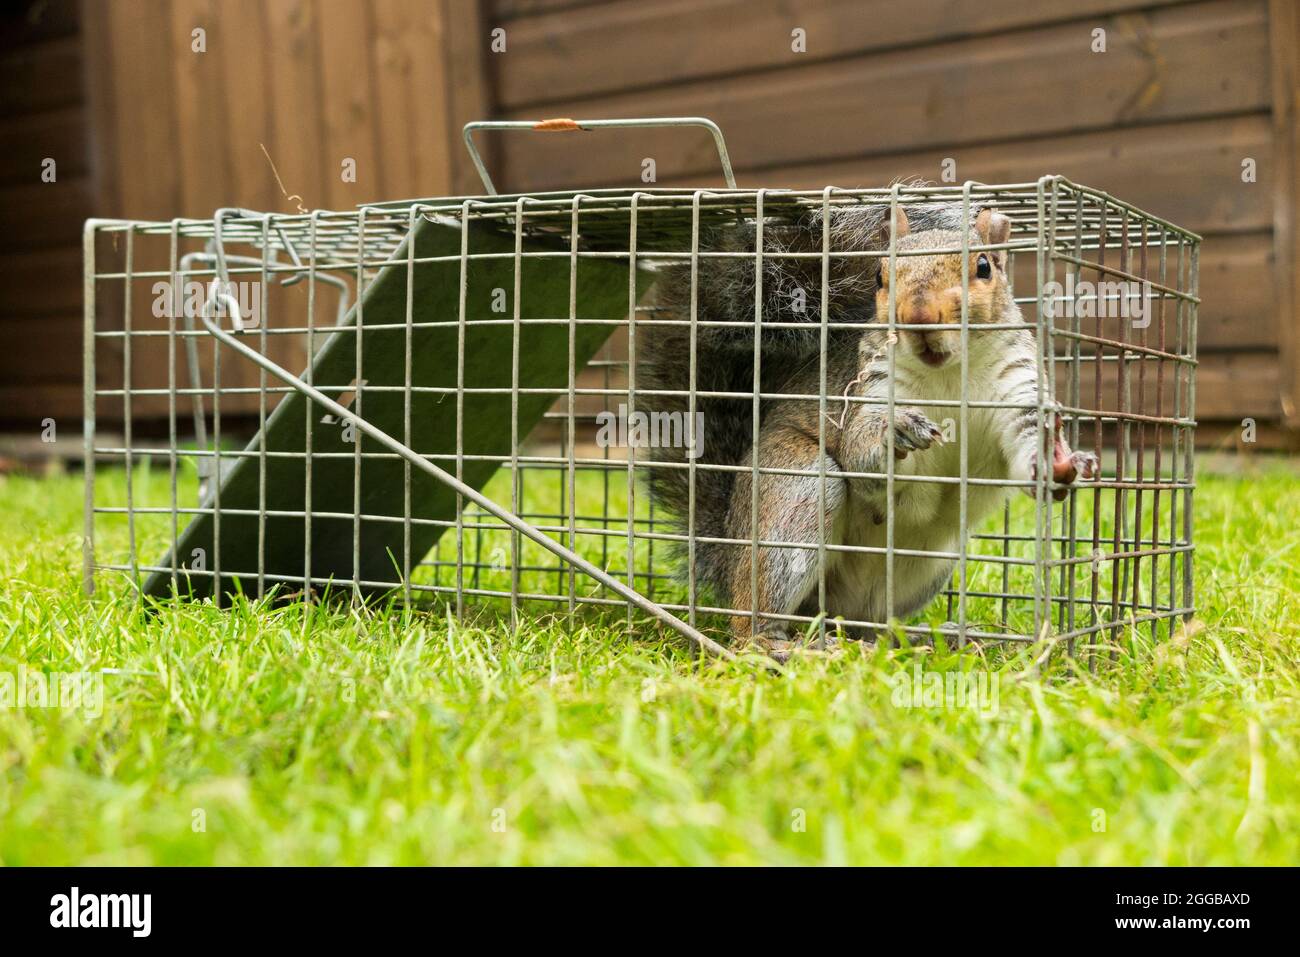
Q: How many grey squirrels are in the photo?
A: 1